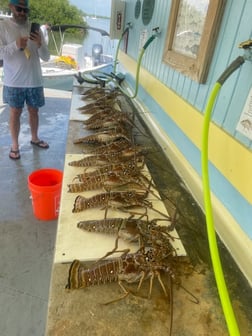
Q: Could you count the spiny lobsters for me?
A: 14